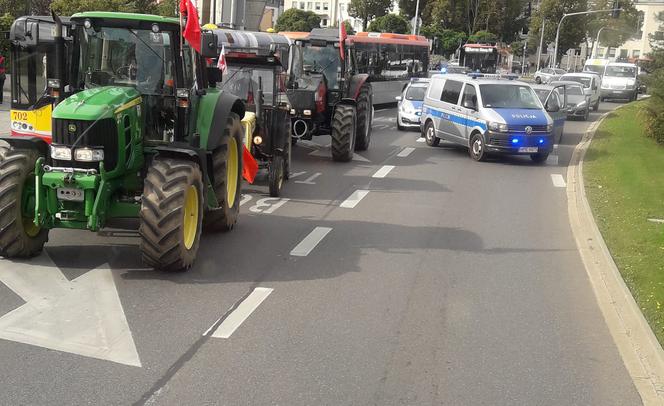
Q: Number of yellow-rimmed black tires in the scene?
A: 3